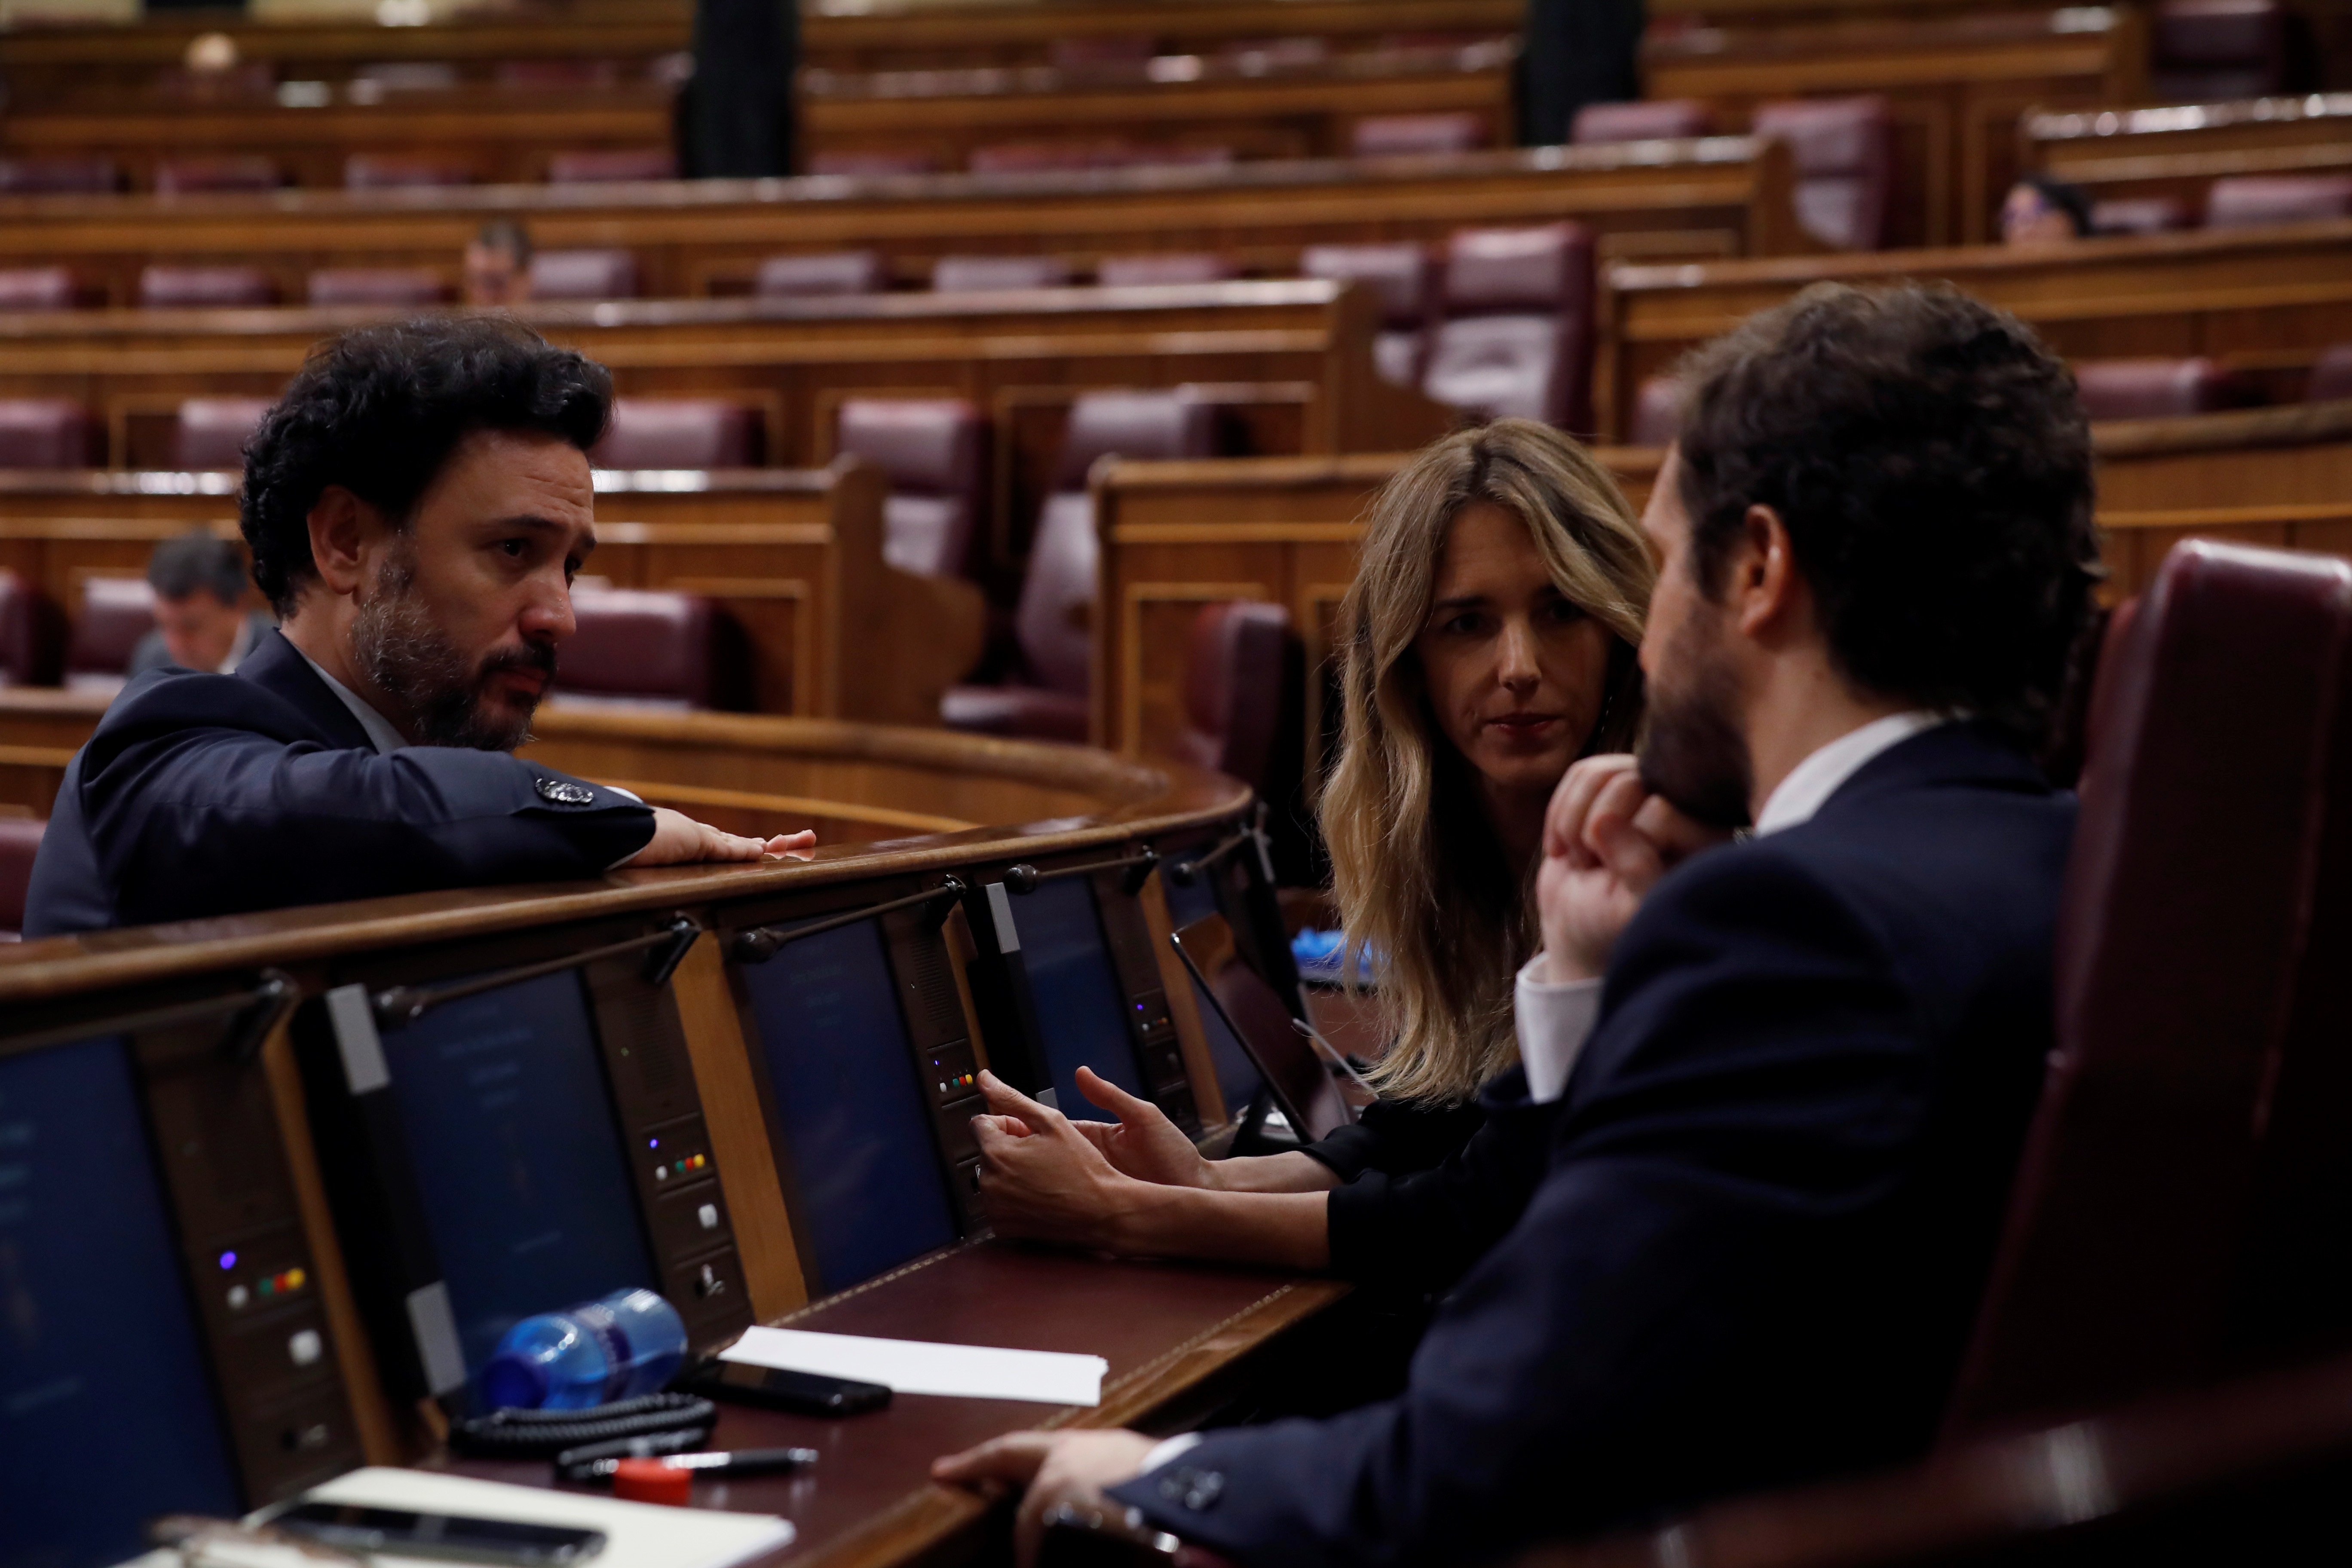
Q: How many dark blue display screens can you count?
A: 5